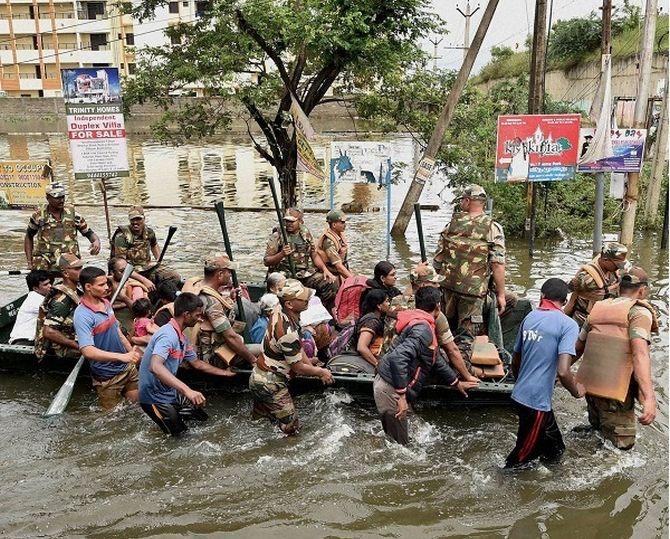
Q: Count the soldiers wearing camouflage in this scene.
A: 11